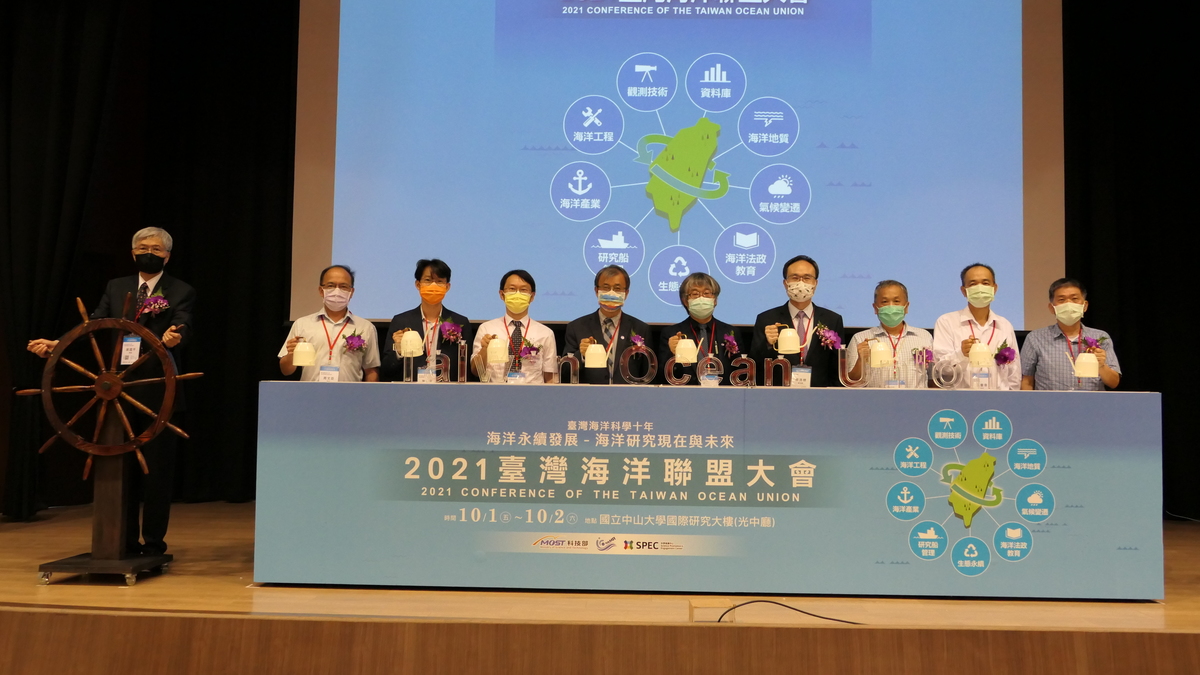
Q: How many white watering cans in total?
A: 9